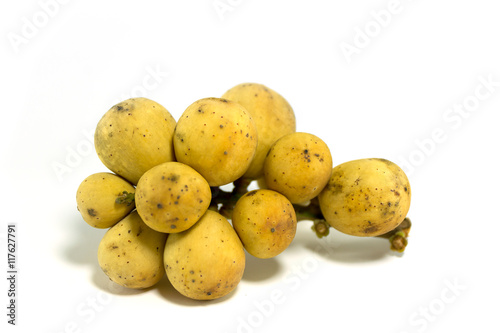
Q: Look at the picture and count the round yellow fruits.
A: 10